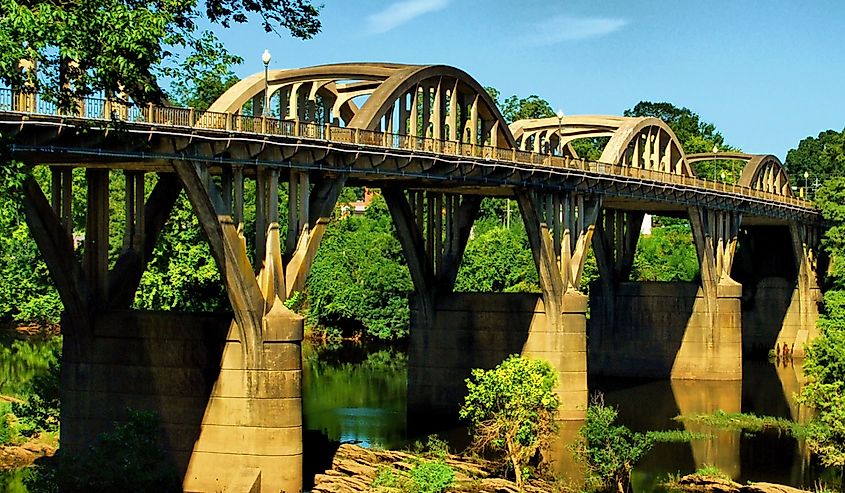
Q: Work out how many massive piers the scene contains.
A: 4